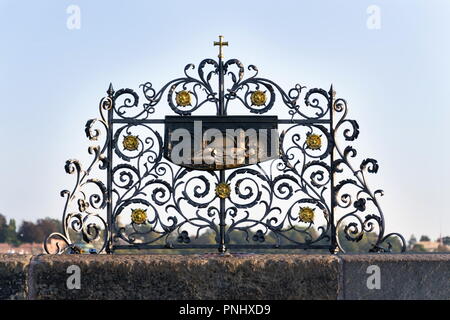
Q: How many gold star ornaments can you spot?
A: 7